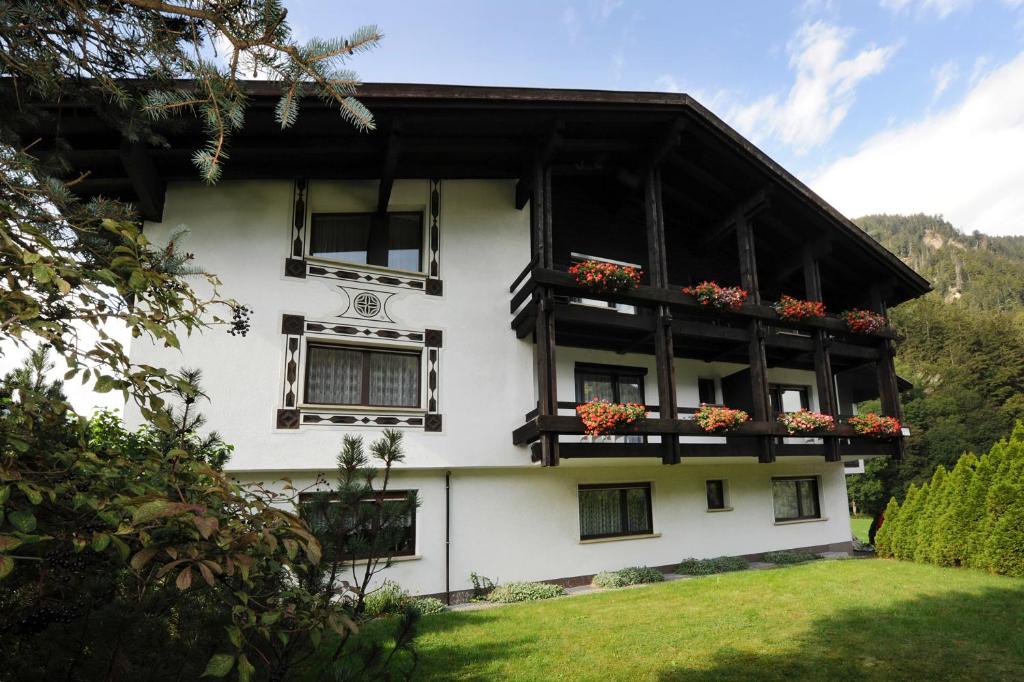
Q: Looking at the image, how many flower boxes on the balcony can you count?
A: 8